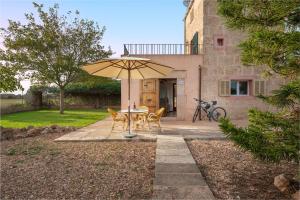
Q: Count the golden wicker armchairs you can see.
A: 3